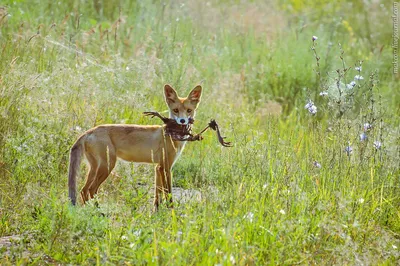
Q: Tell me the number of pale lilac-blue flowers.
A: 13